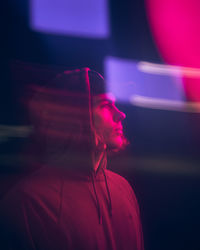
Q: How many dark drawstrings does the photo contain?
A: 2